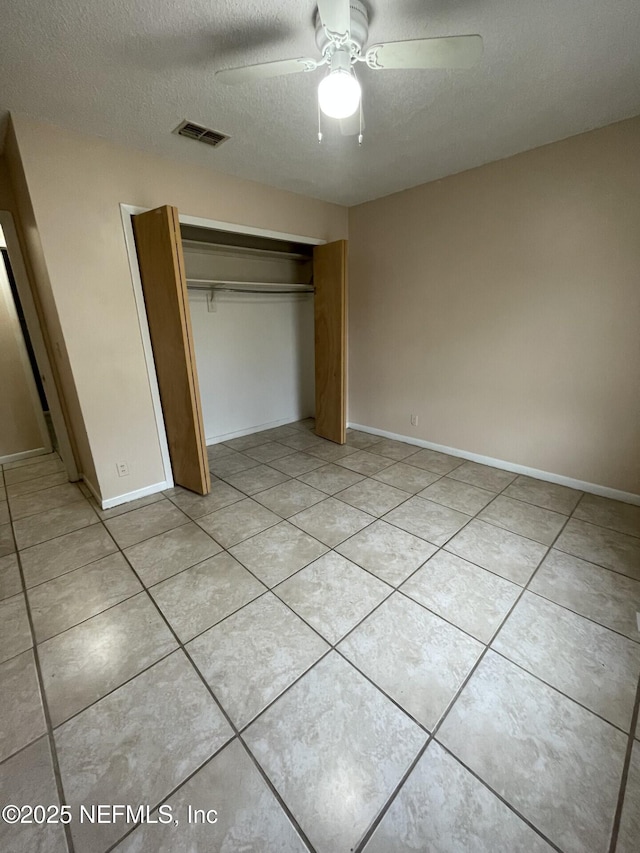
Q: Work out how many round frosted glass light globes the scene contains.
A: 1